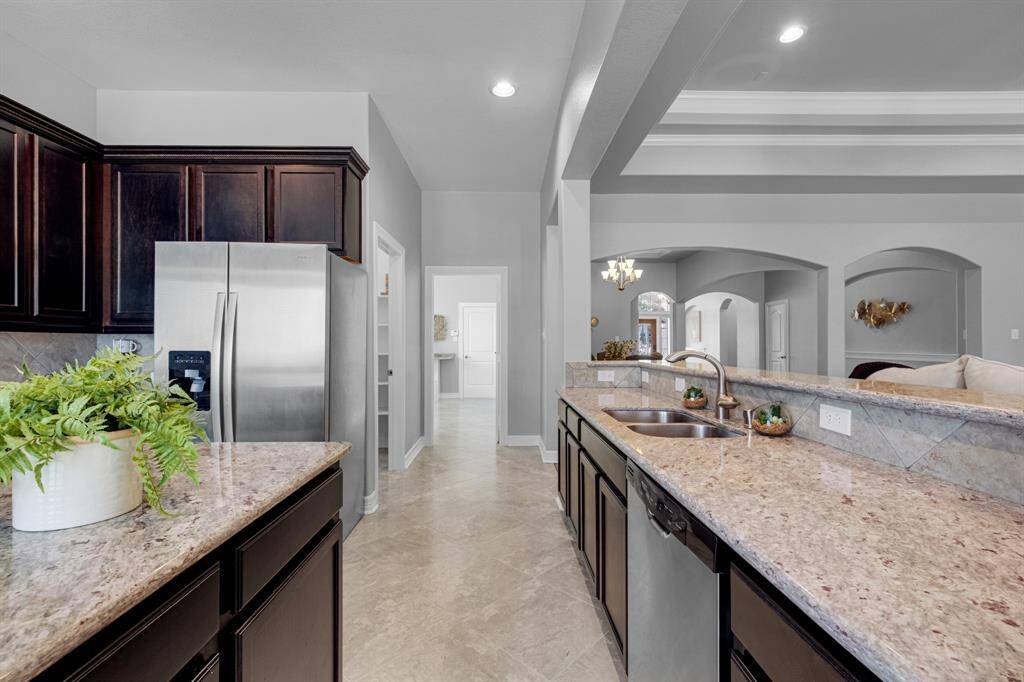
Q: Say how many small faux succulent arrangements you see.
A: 2